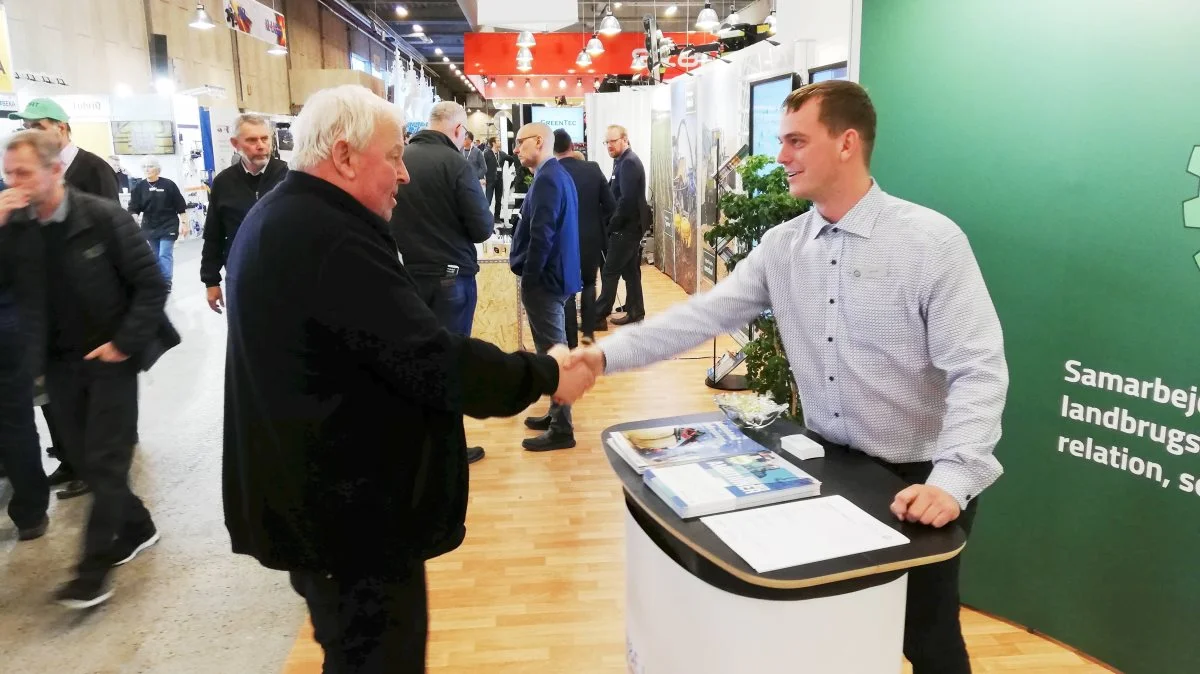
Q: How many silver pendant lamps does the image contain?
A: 12